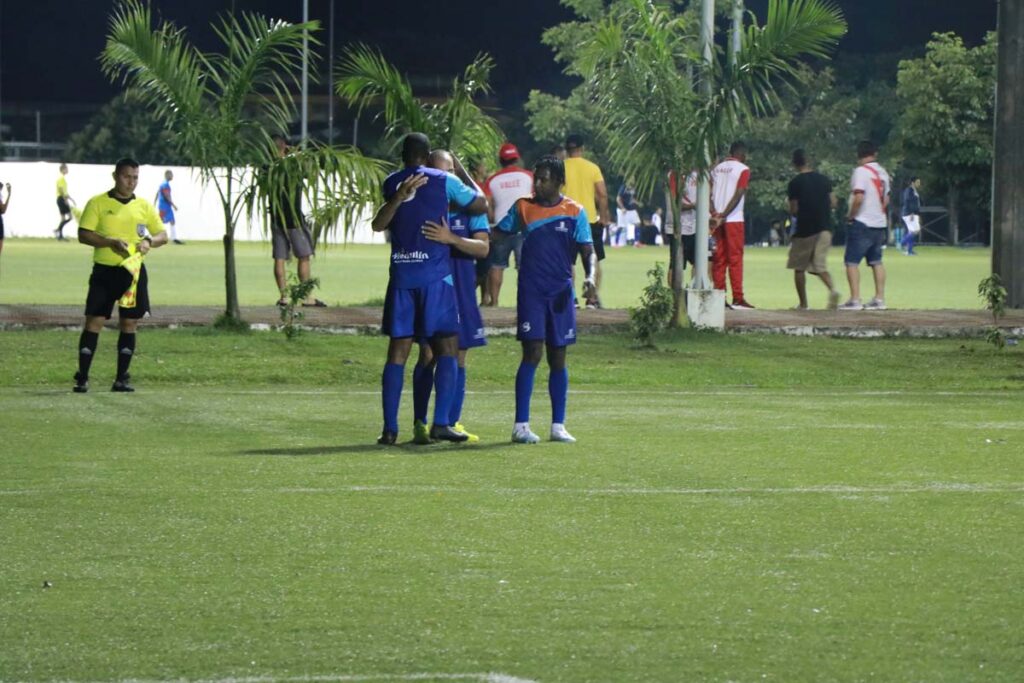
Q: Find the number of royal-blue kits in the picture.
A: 3